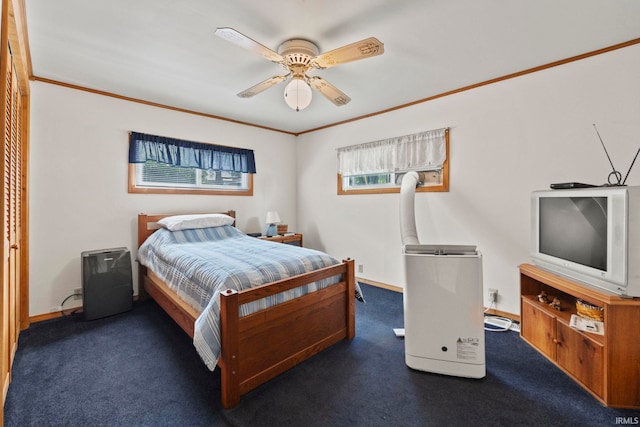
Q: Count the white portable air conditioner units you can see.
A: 1